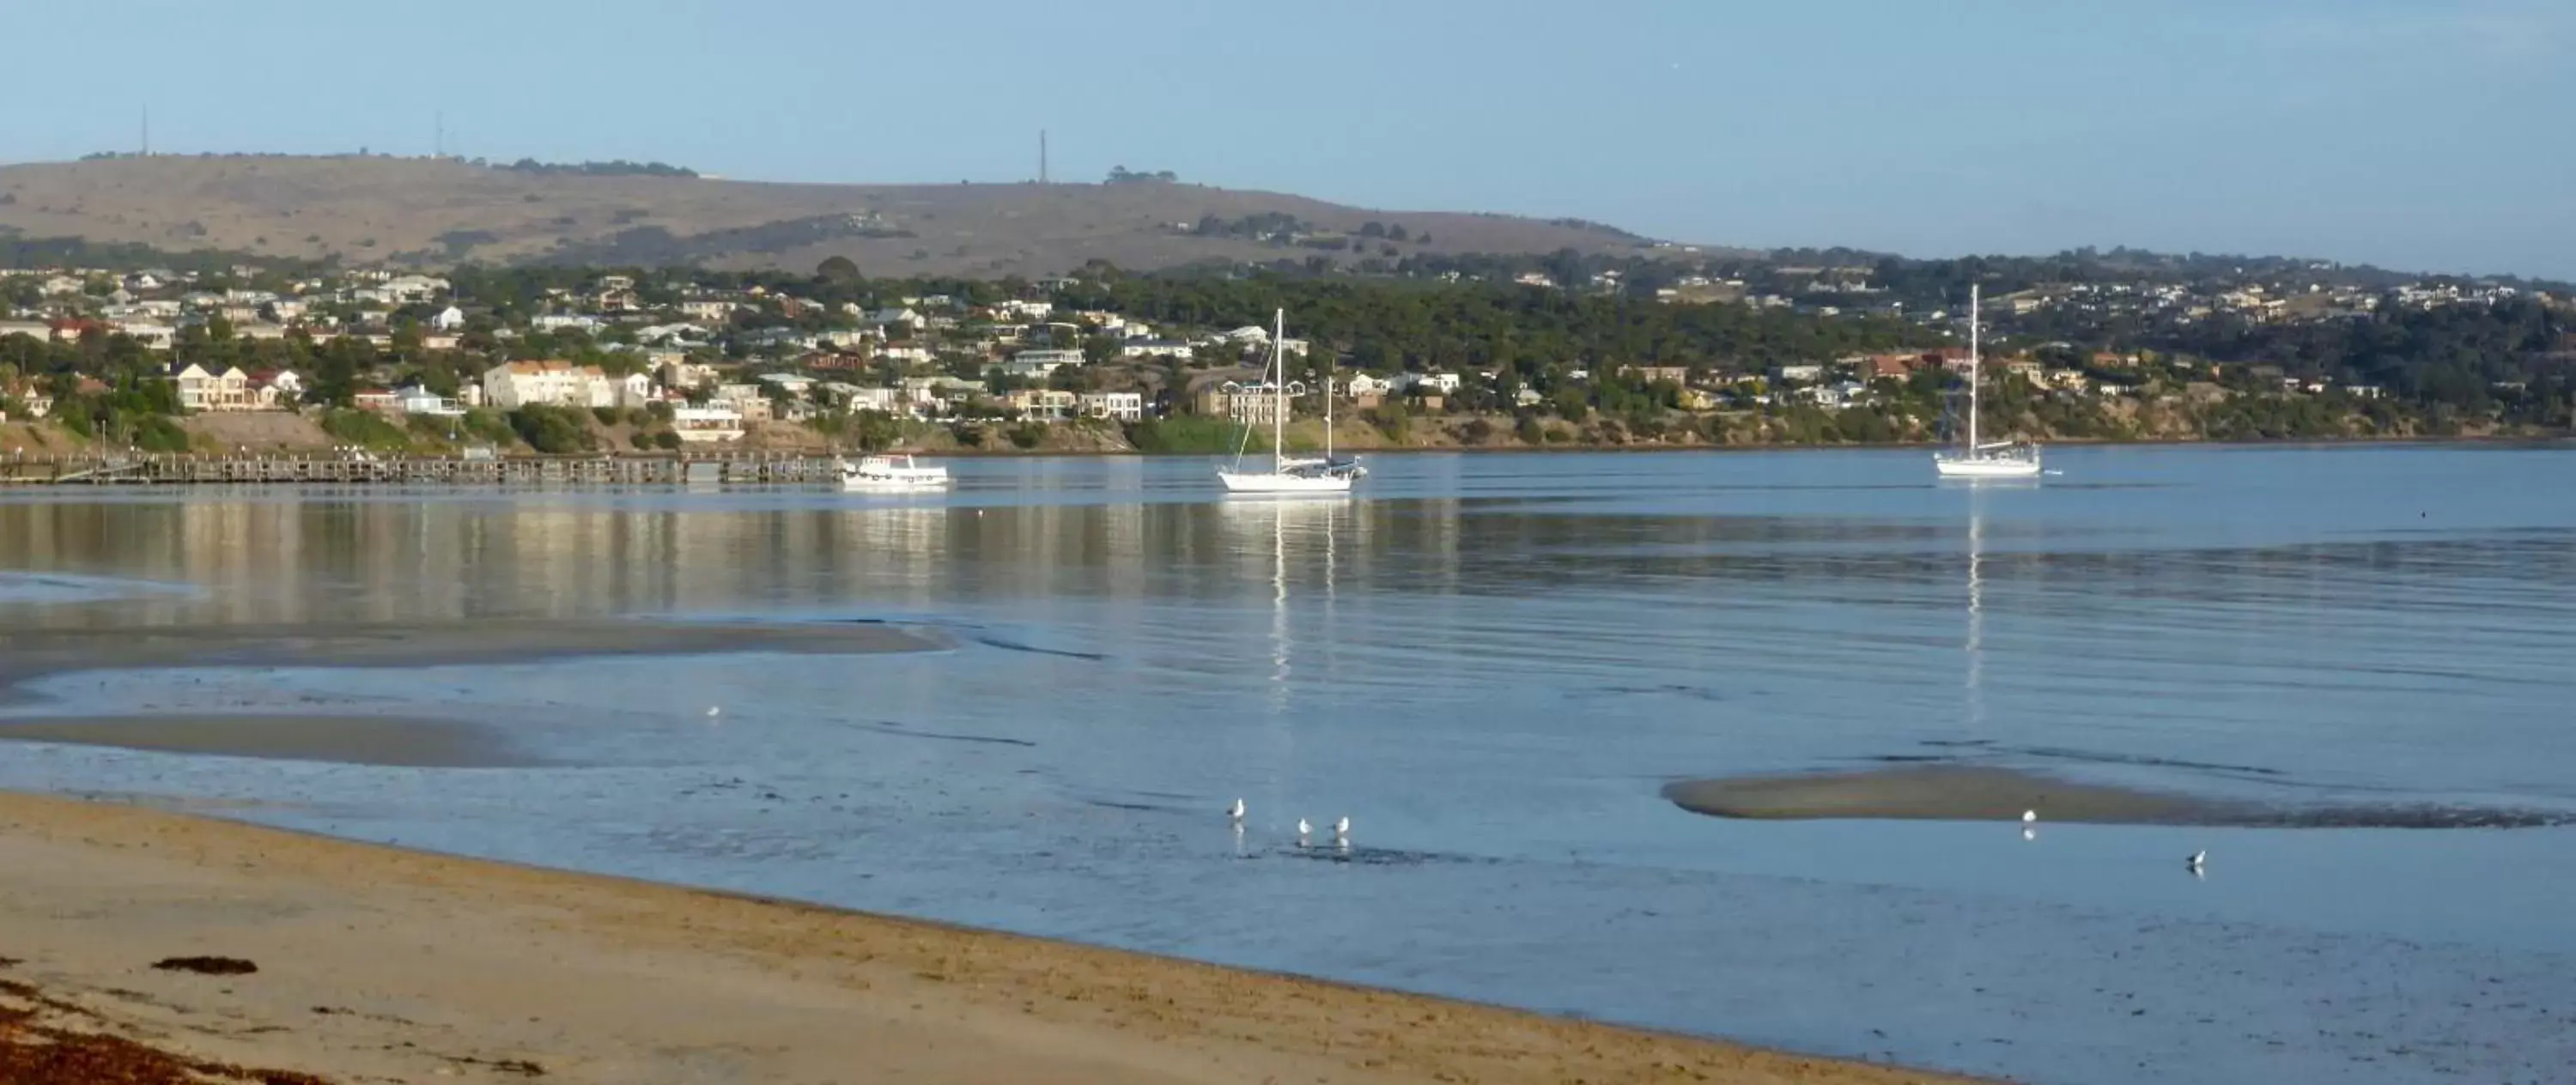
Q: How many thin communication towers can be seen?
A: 3